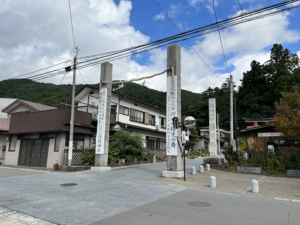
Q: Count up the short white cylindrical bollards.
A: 5